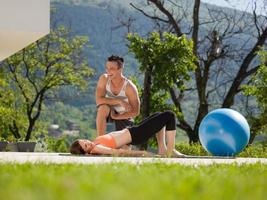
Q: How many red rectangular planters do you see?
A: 0